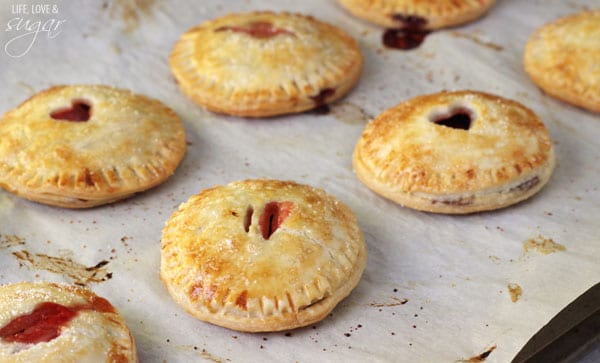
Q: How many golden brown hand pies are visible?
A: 7